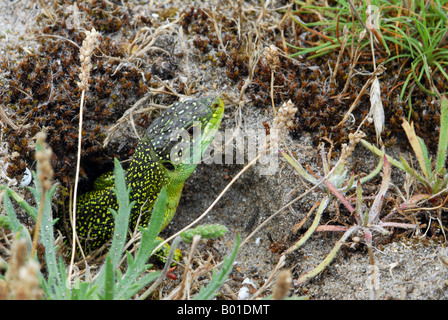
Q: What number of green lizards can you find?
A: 1